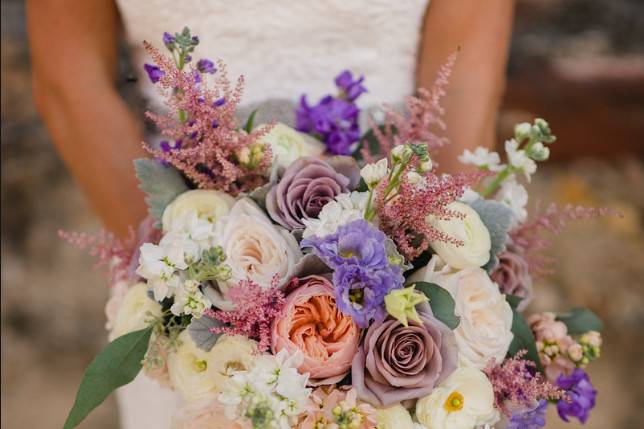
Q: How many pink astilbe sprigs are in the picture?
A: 7